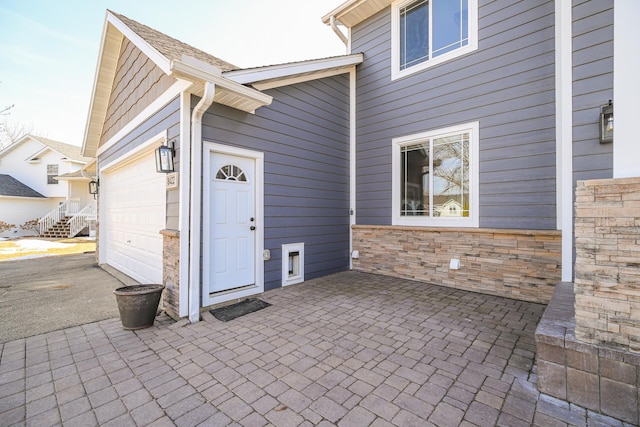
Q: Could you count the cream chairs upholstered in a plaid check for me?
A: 0